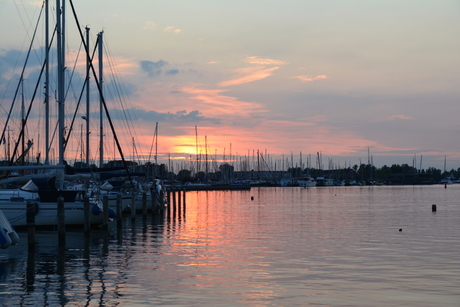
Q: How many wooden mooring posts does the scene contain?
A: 13